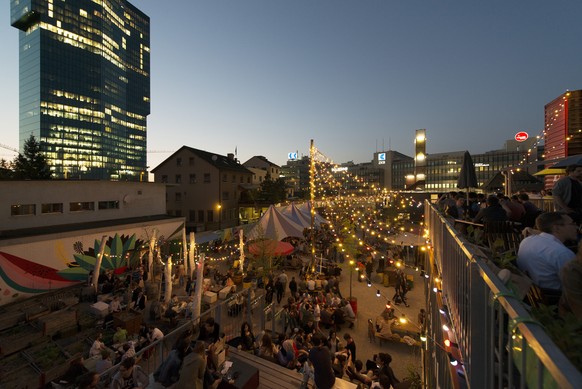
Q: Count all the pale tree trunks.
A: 7